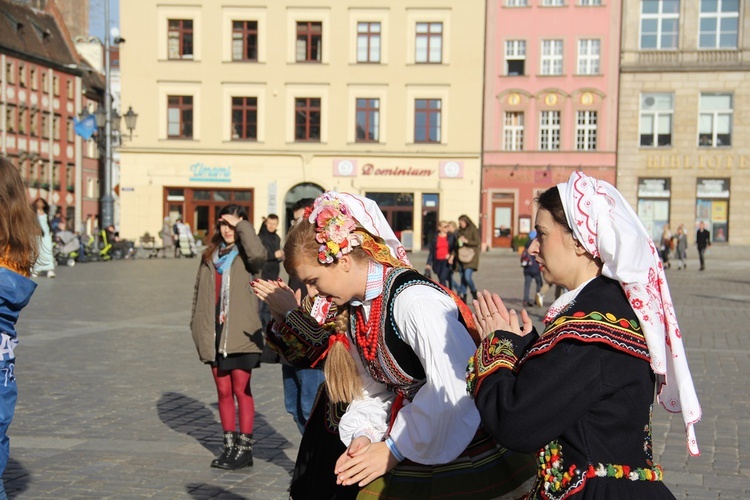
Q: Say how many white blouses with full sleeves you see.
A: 1